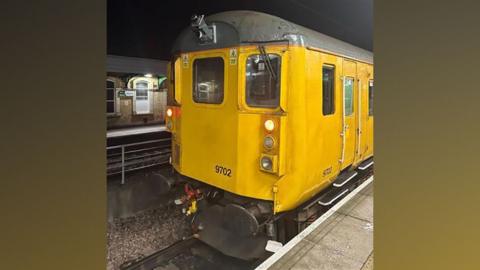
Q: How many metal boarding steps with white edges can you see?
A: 3